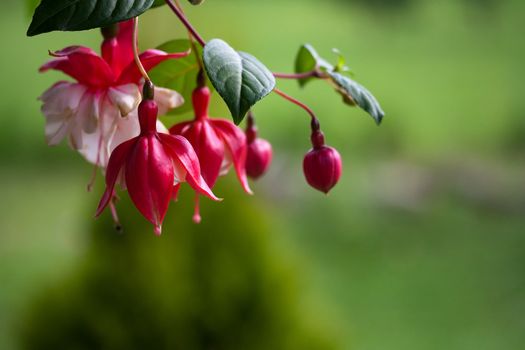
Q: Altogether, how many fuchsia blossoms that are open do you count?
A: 3